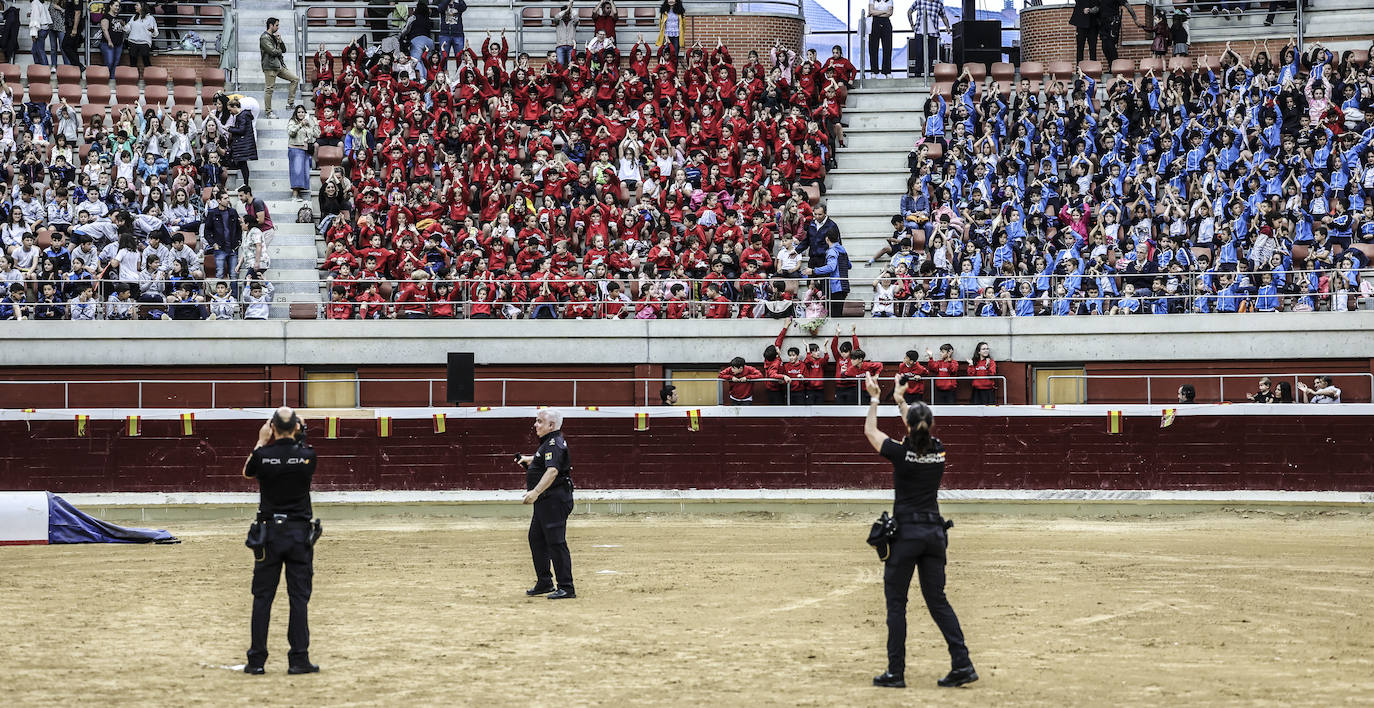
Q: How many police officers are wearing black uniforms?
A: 3